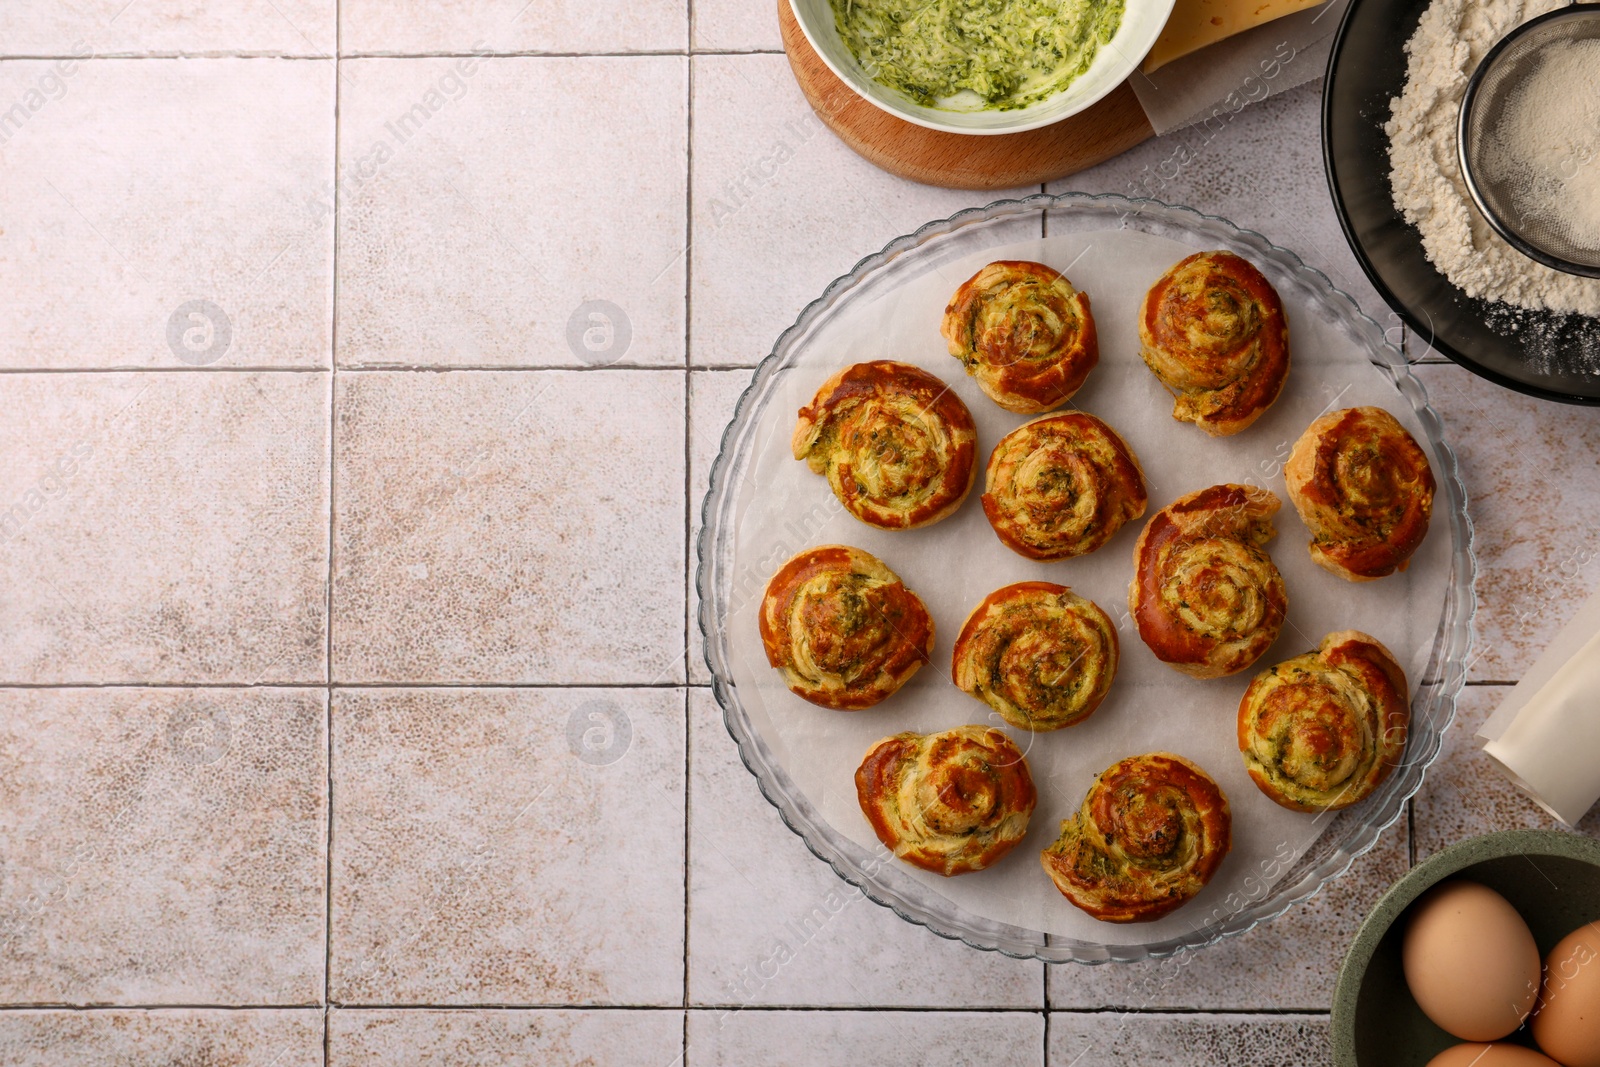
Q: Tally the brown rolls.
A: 11